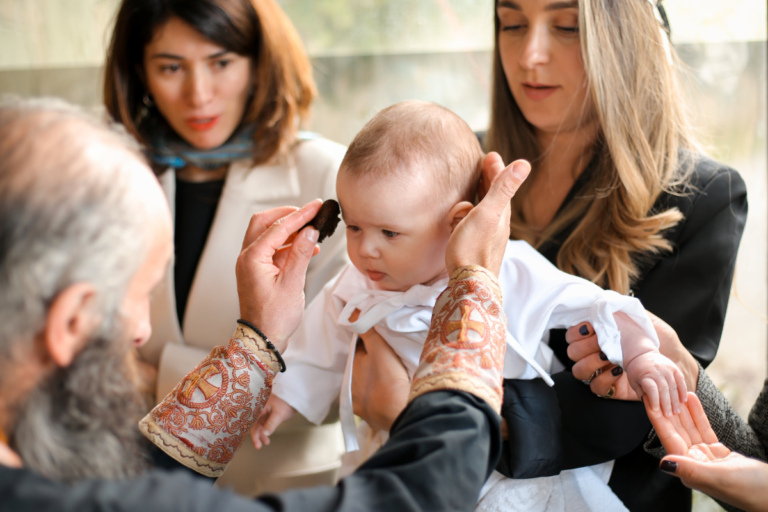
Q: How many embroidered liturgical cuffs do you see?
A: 2